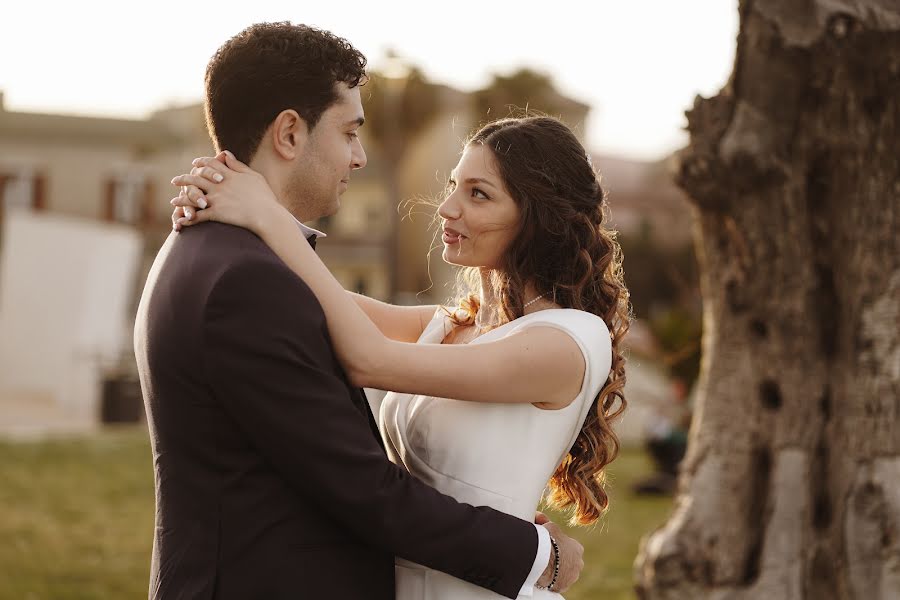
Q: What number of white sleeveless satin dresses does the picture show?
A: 1